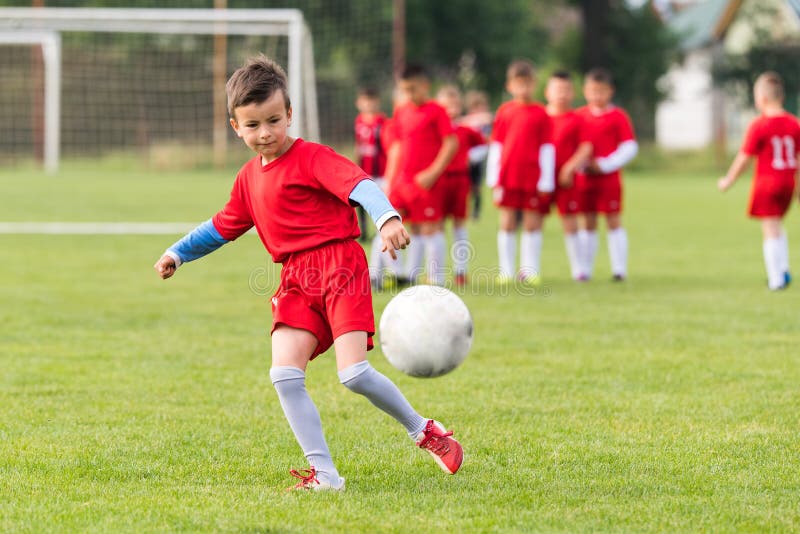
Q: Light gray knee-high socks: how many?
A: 2